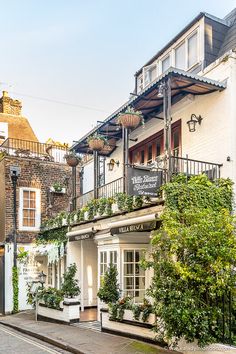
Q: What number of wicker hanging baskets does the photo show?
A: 3